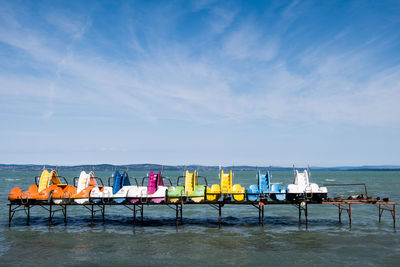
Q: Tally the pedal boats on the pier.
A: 8